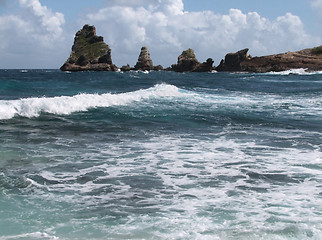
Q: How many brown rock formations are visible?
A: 4